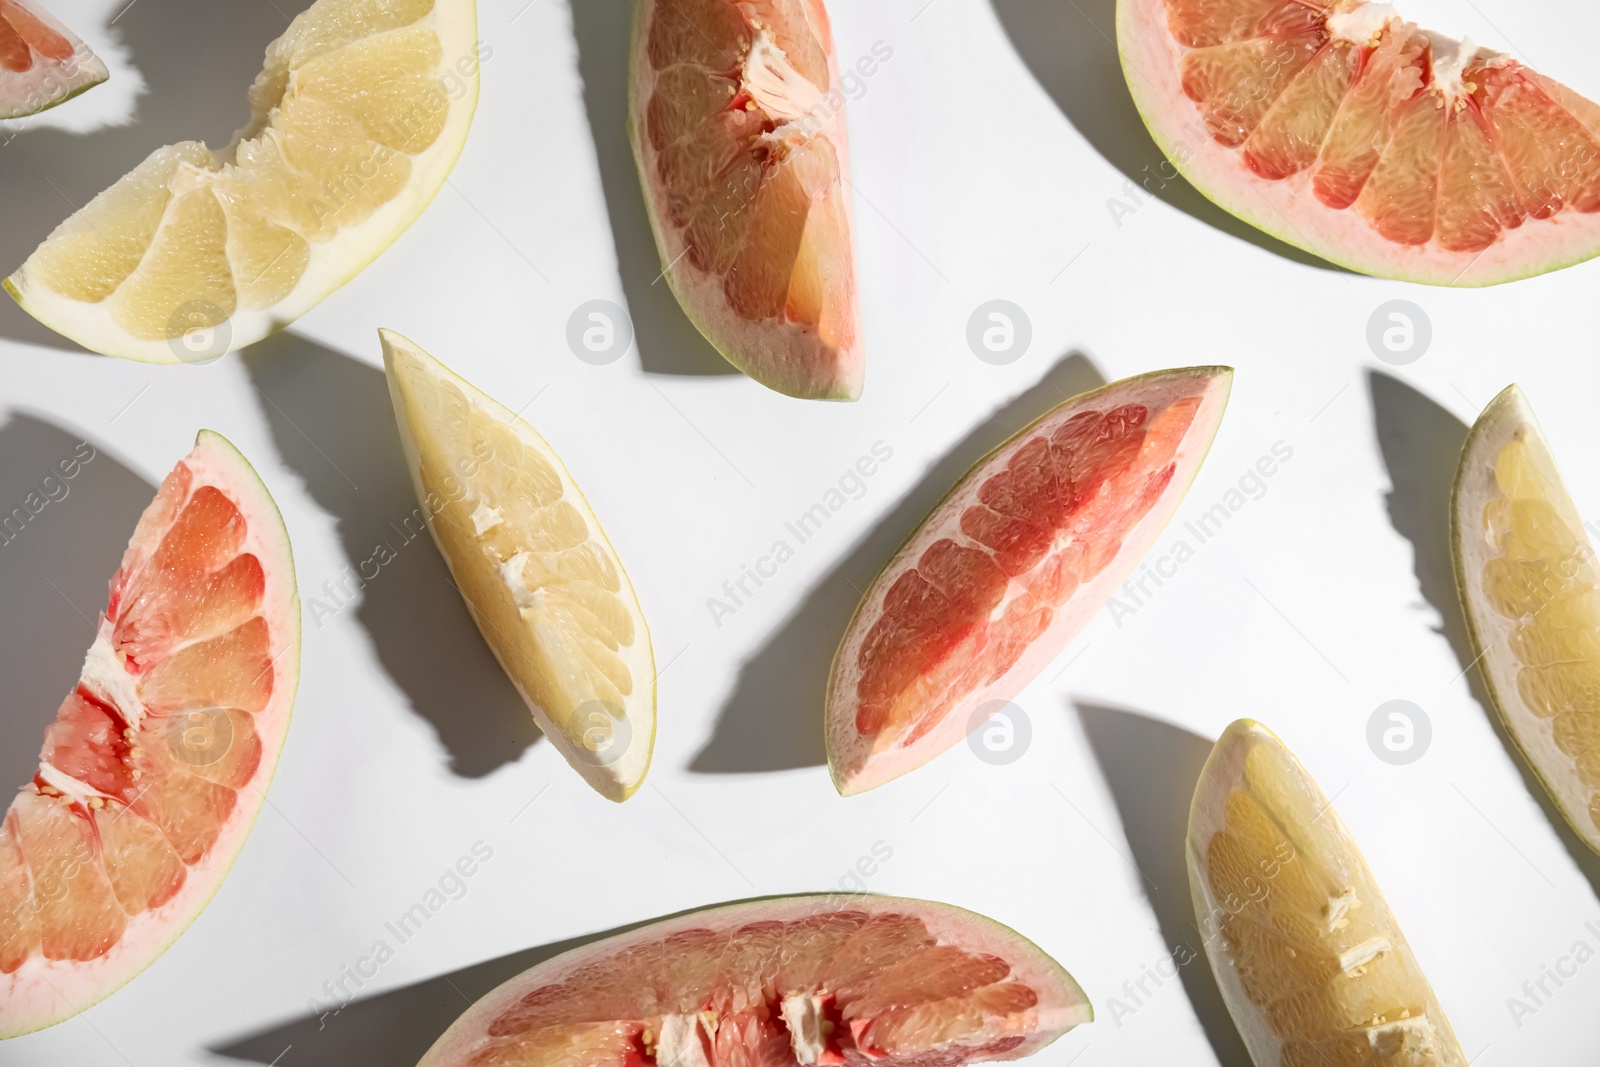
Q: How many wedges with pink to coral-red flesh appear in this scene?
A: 6